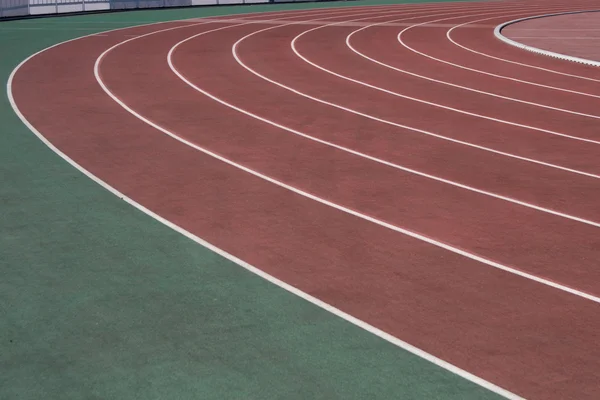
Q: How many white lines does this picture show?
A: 9